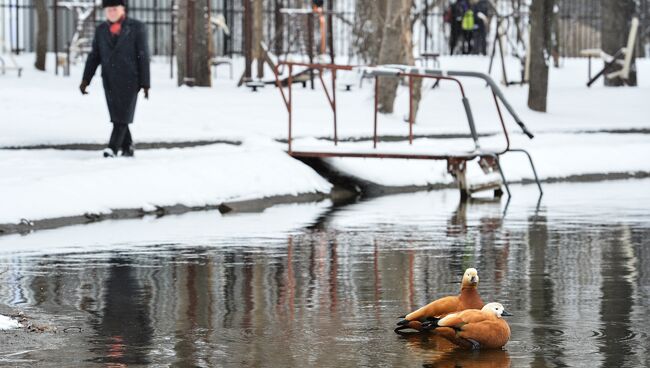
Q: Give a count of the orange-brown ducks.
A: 2